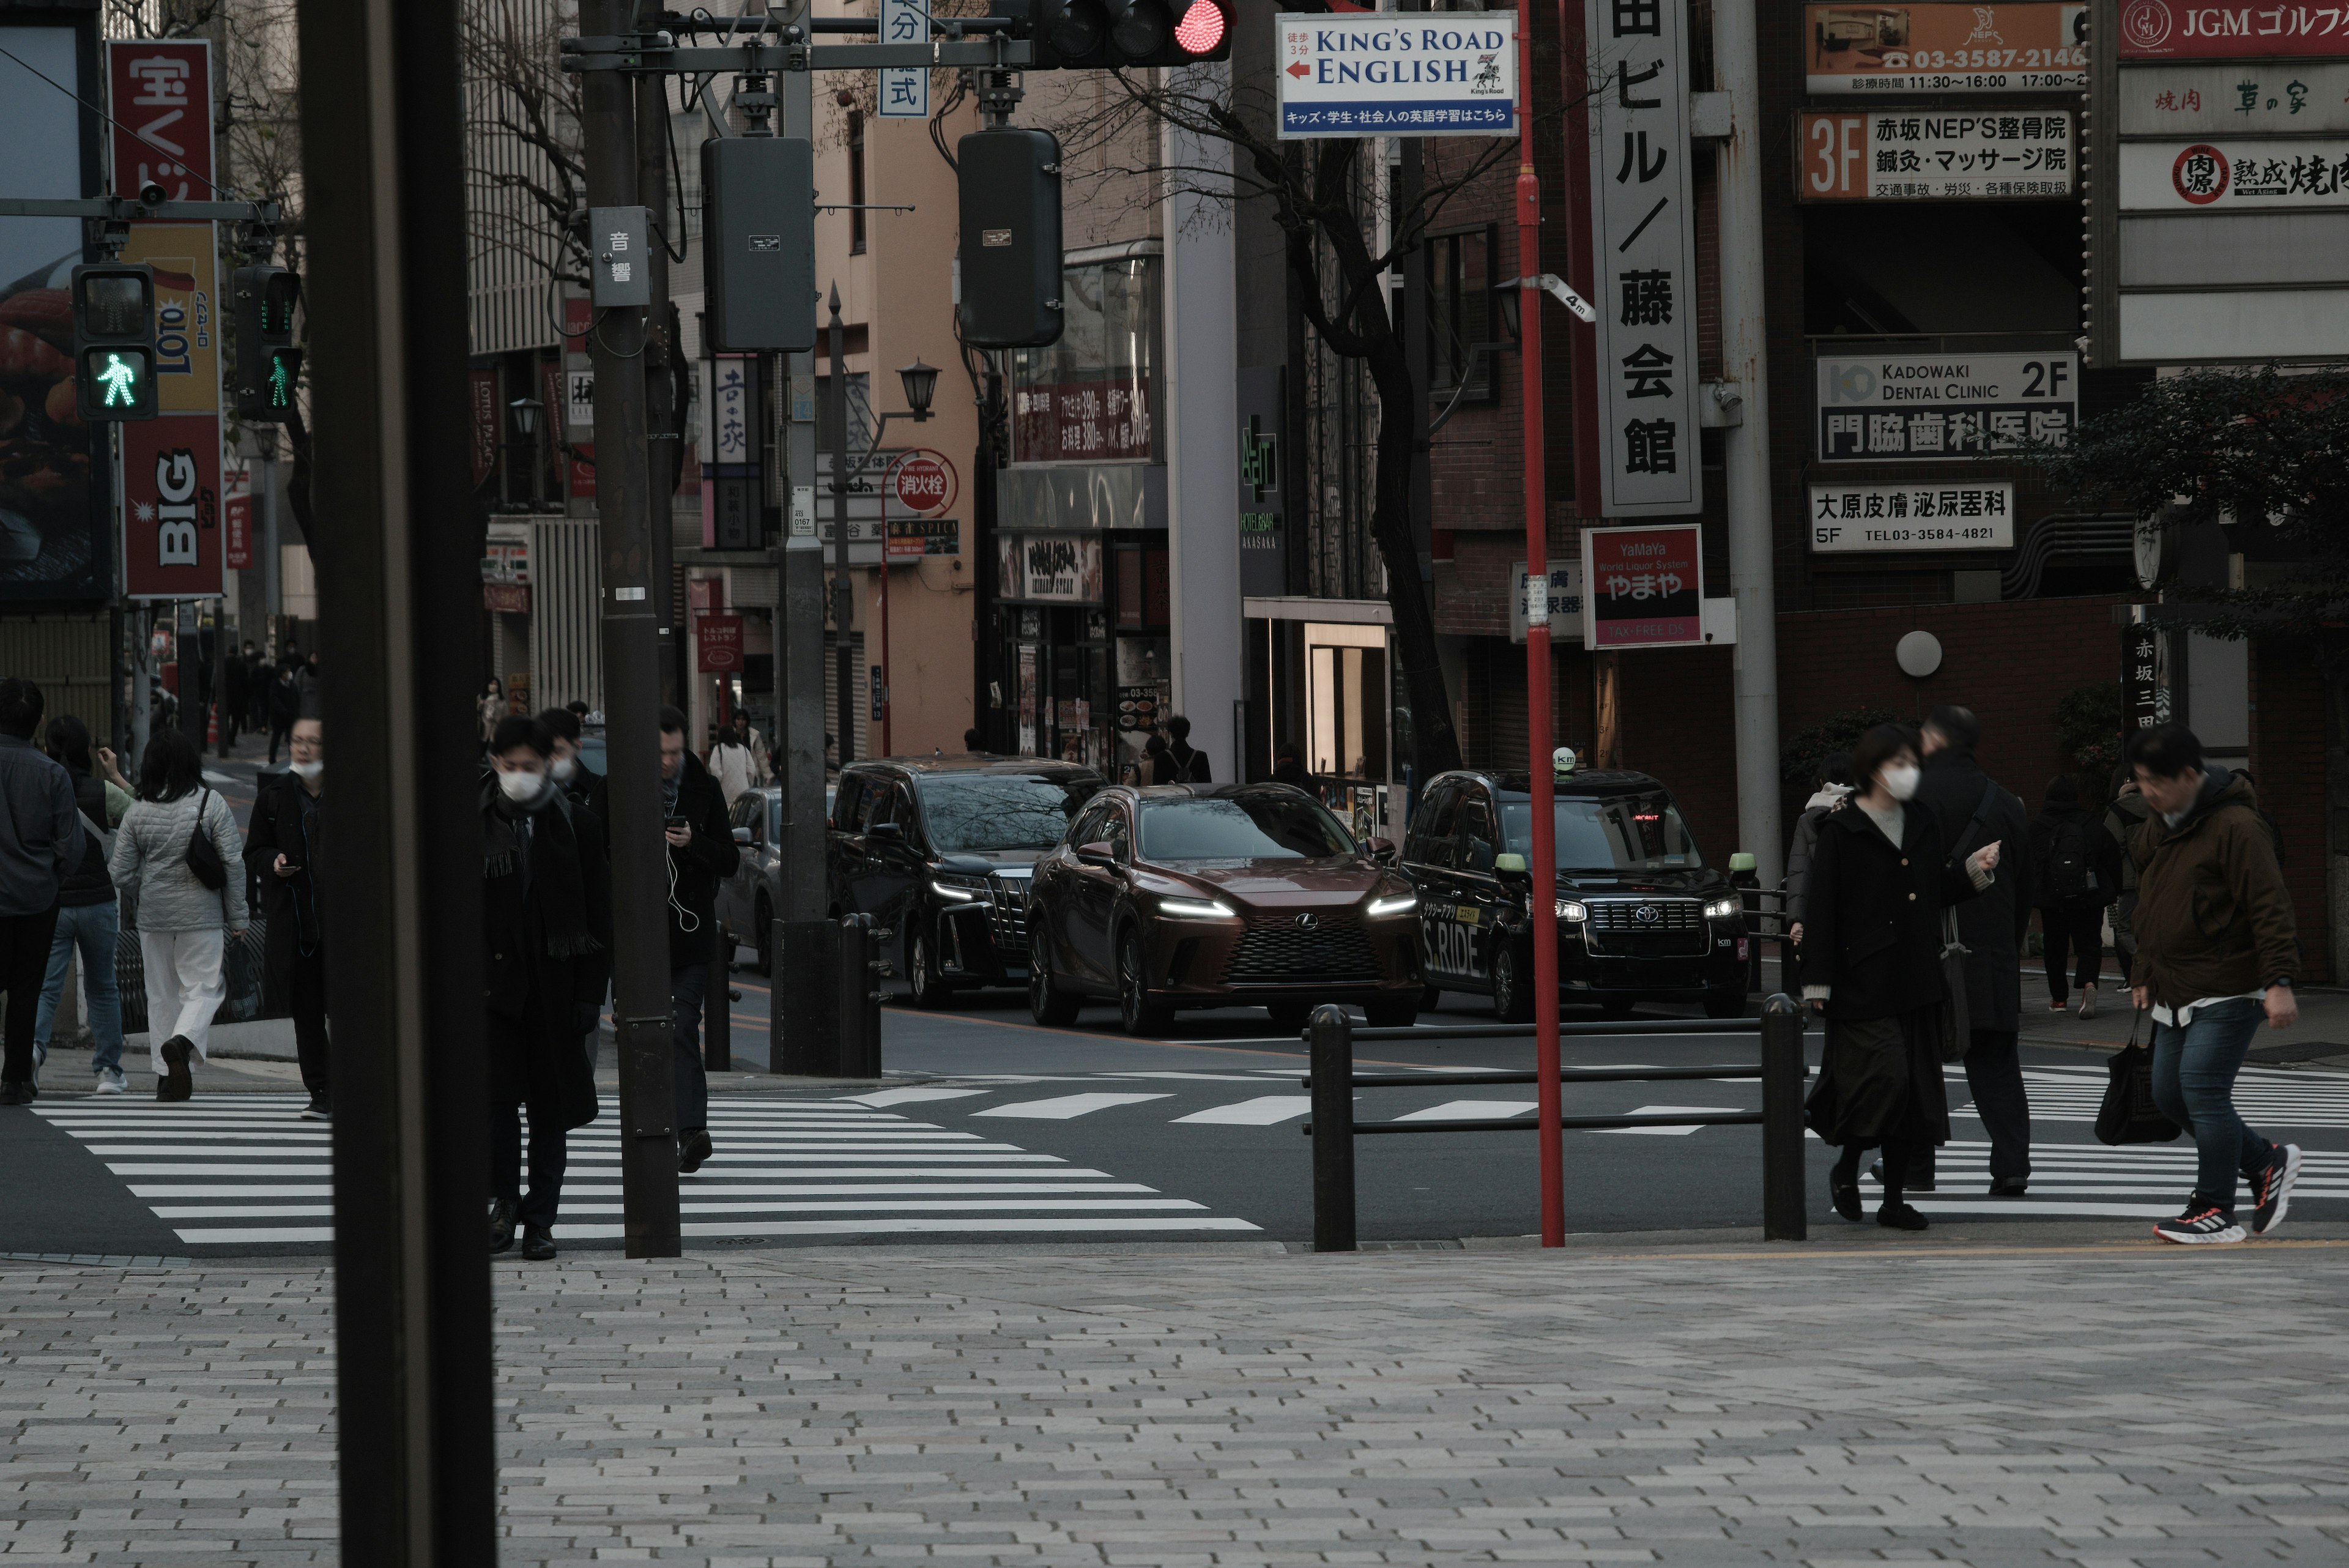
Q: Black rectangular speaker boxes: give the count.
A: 2